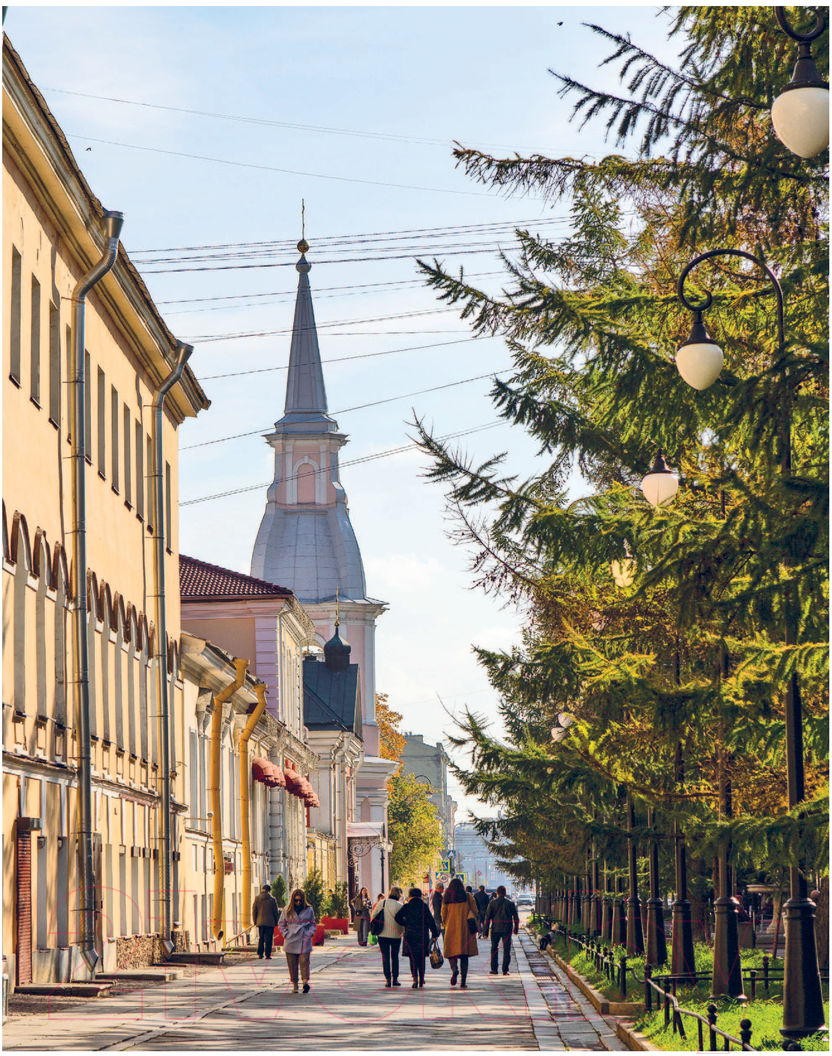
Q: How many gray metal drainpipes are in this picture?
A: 2